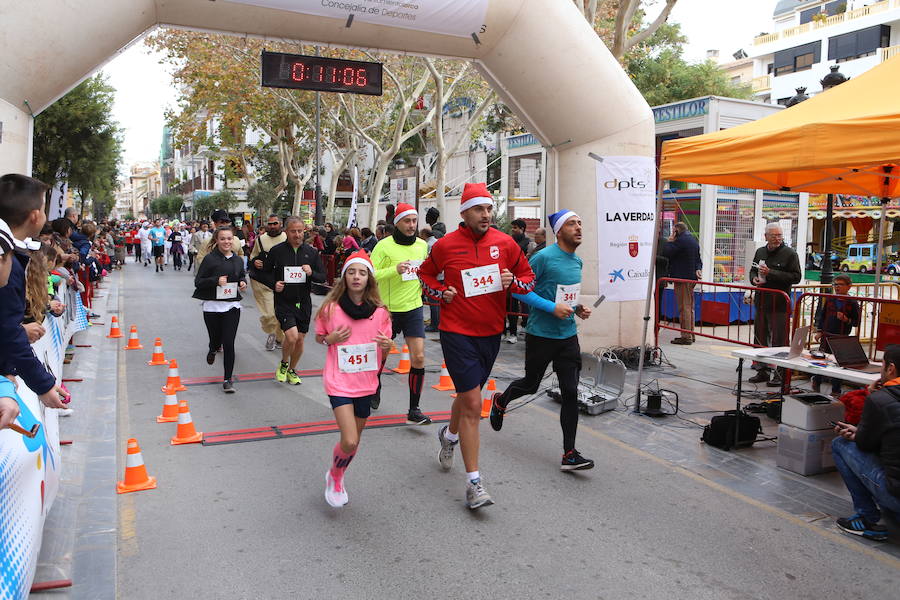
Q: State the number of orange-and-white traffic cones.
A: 11